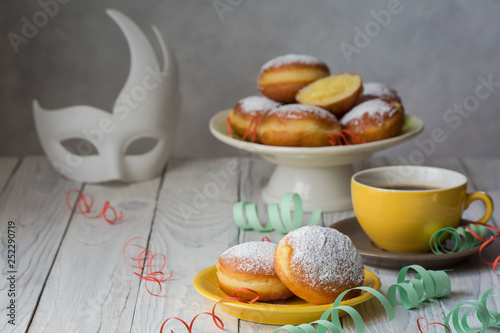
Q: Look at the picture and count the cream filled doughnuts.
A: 8